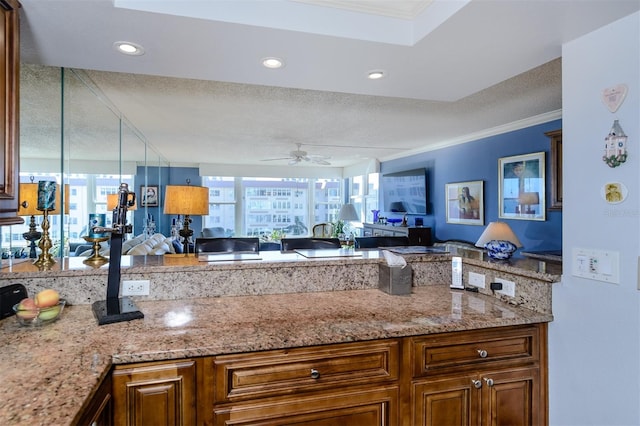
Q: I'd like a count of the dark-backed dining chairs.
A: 3